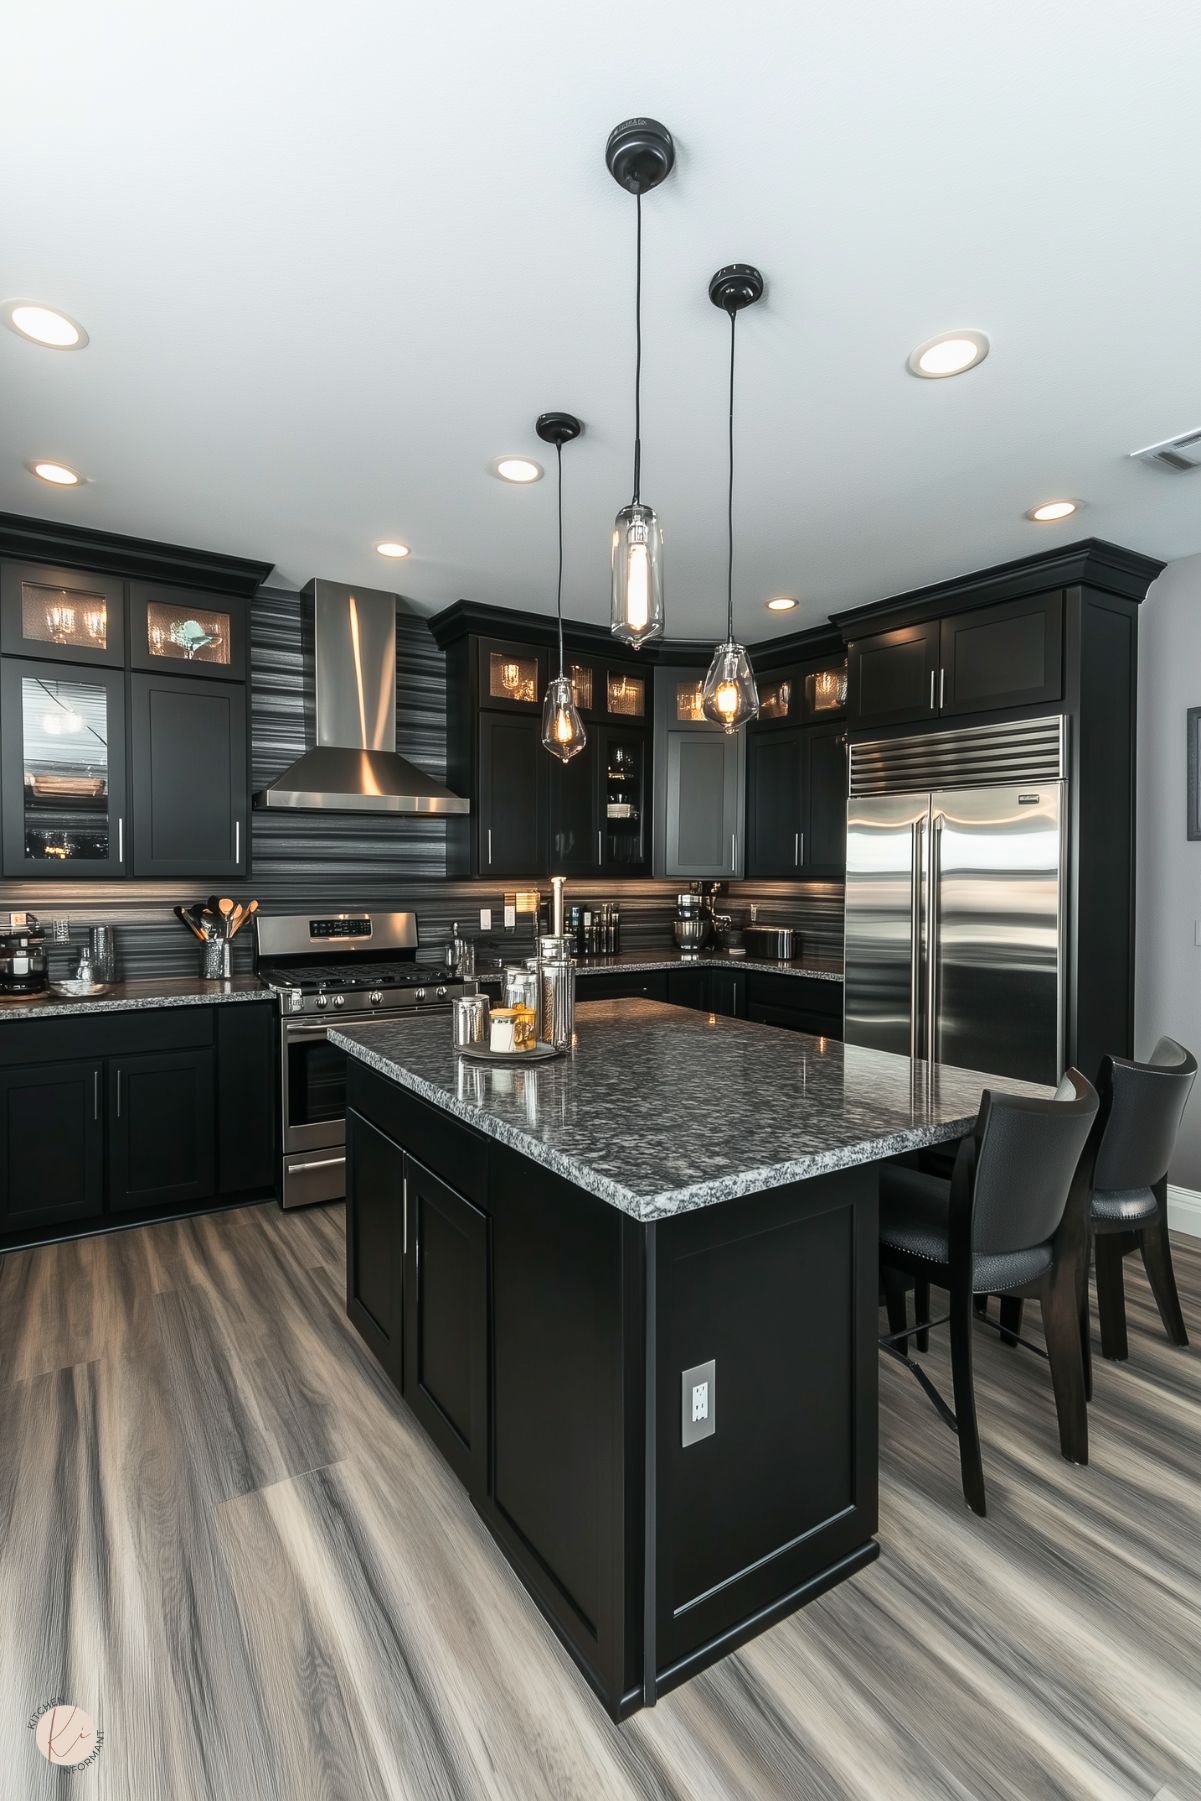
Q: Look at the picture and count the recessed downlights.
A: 7